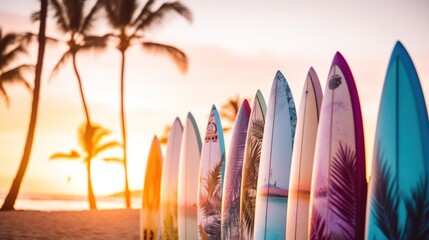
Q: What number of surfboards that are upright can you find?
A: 10